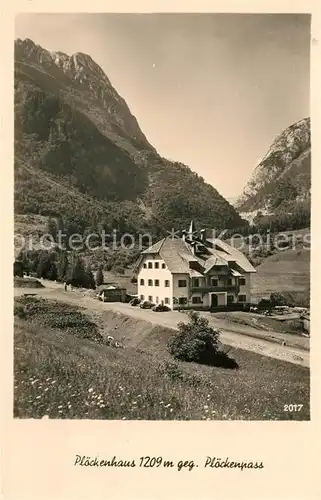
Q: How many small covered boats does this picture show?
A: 0